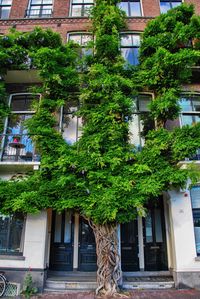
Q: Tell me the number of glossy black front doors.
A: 4